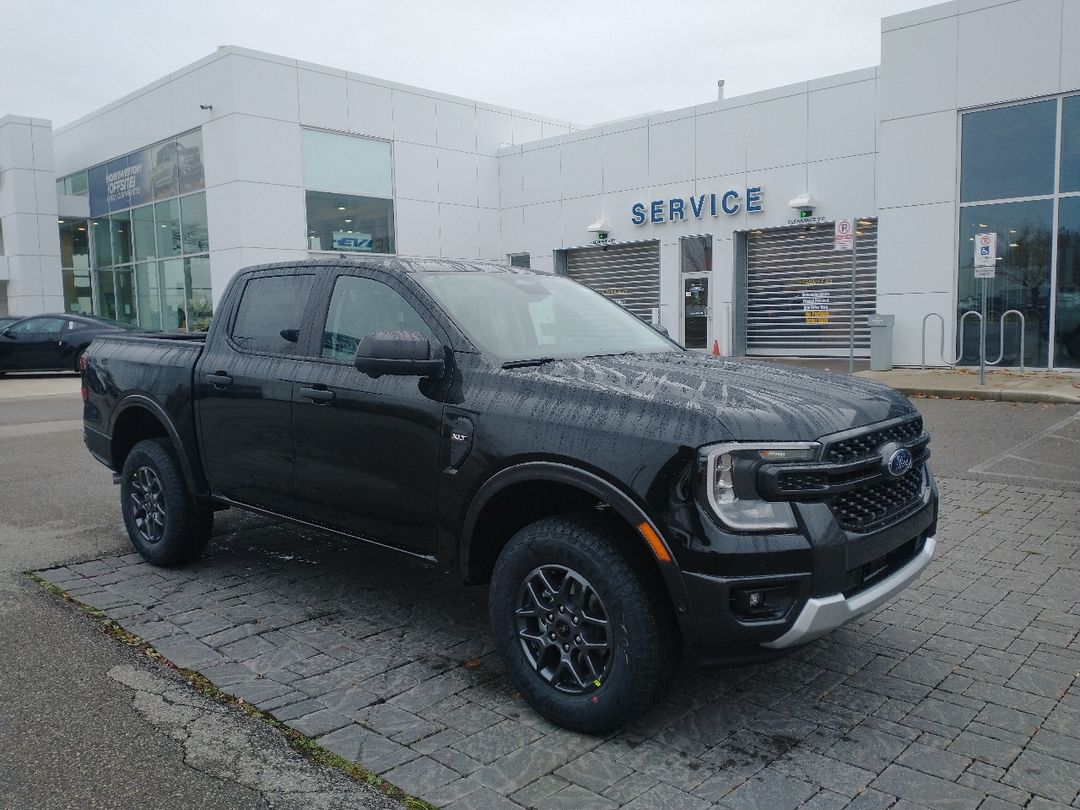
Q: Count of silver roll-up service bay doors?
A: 2